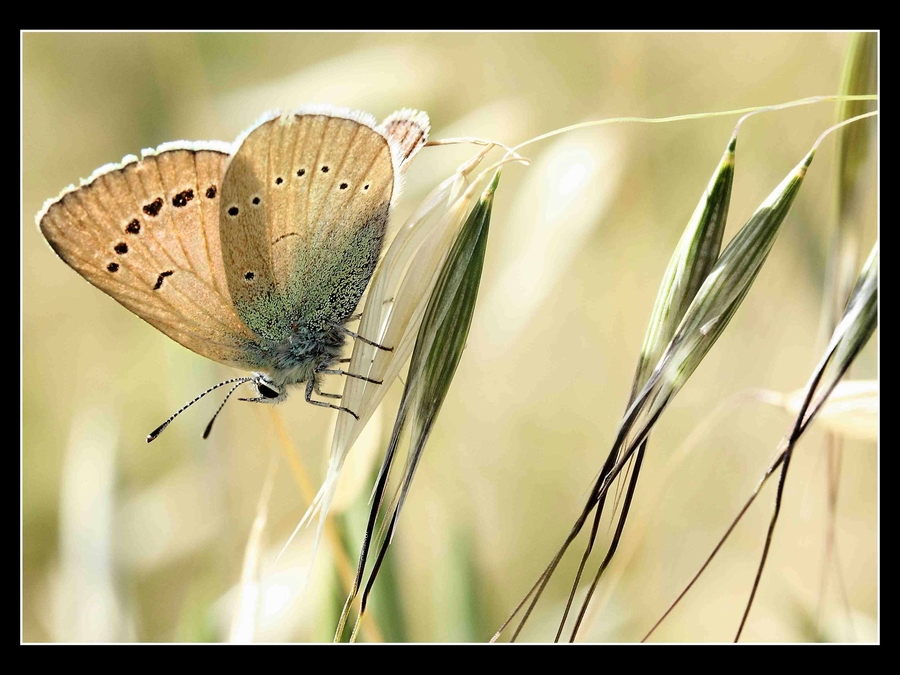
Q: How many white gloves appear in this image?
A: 0